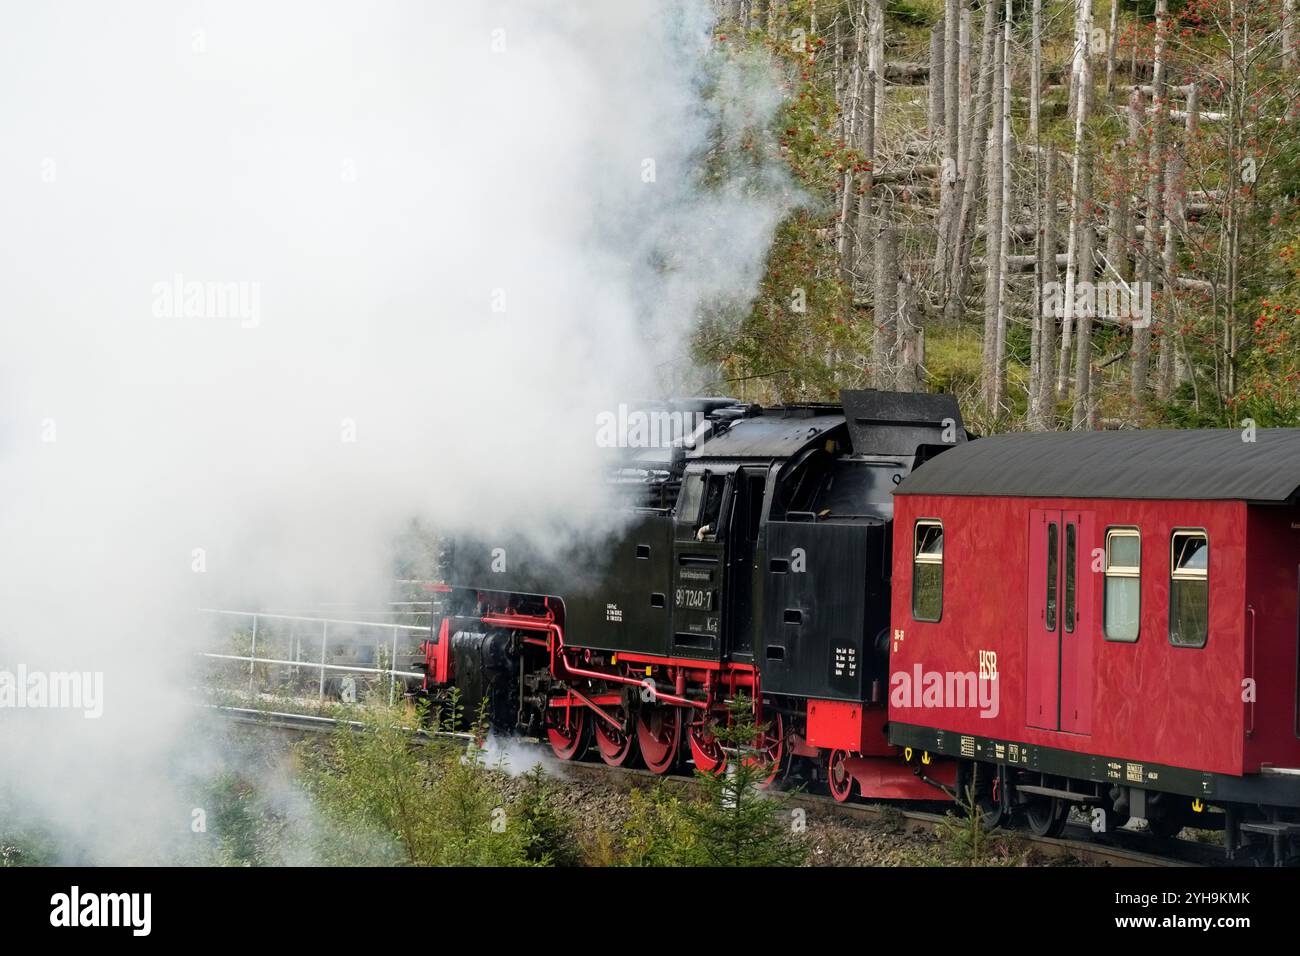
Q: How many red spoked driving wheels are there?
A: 5